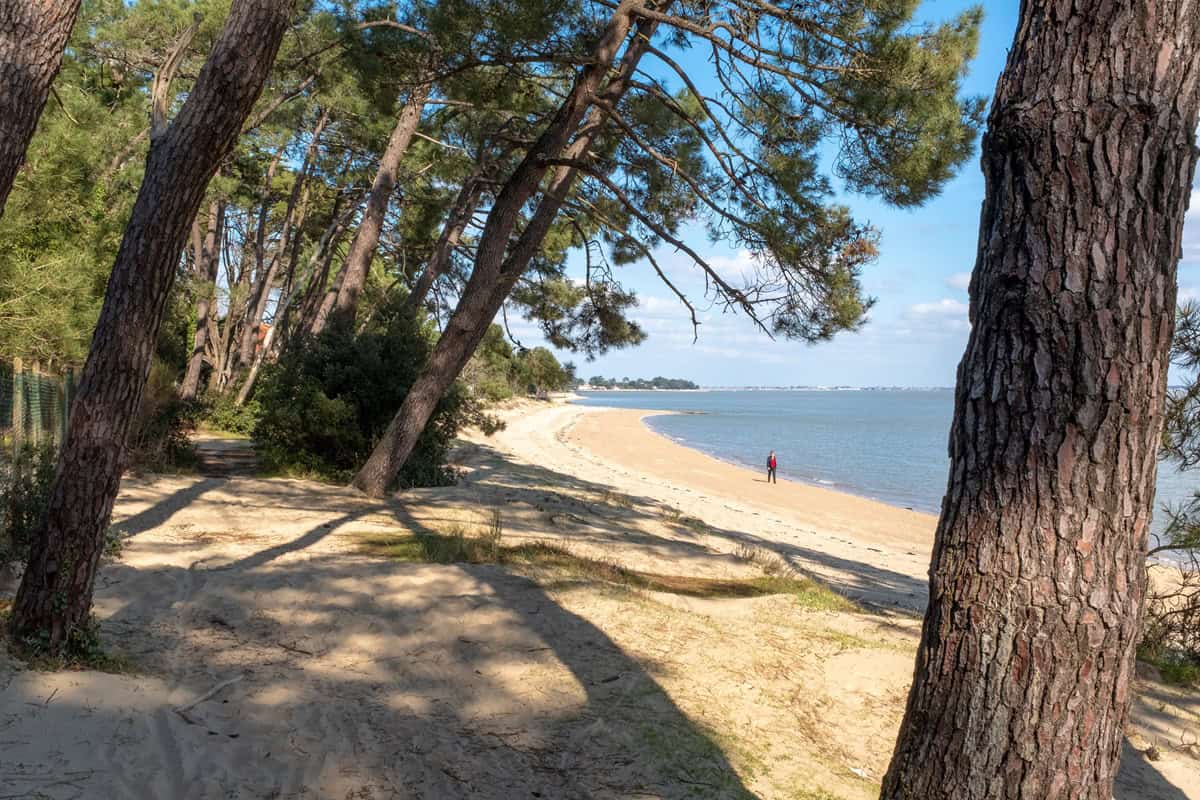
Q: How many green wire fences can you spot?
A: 1